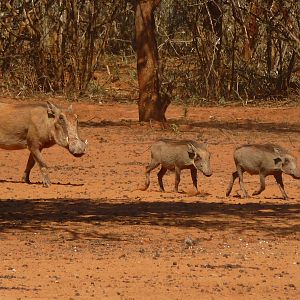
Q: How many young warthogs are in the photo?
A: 2